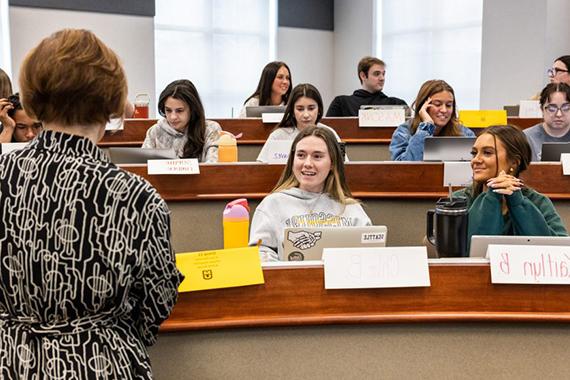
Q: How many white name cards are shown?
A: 11